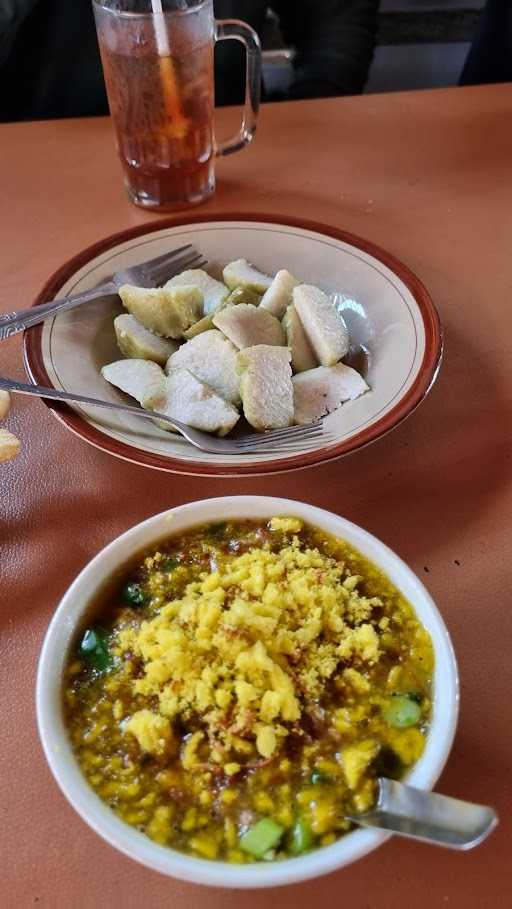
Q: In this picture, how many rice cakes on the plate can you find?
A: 14